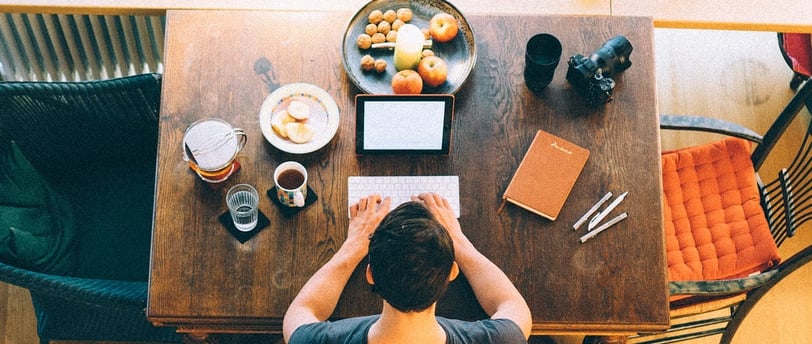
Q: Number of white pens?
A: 3